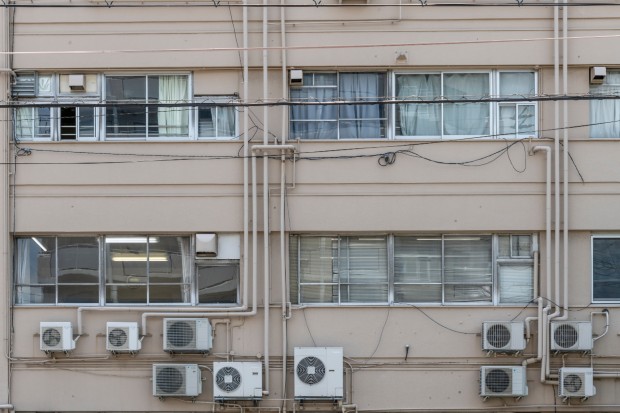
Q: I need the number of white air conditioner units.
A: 10